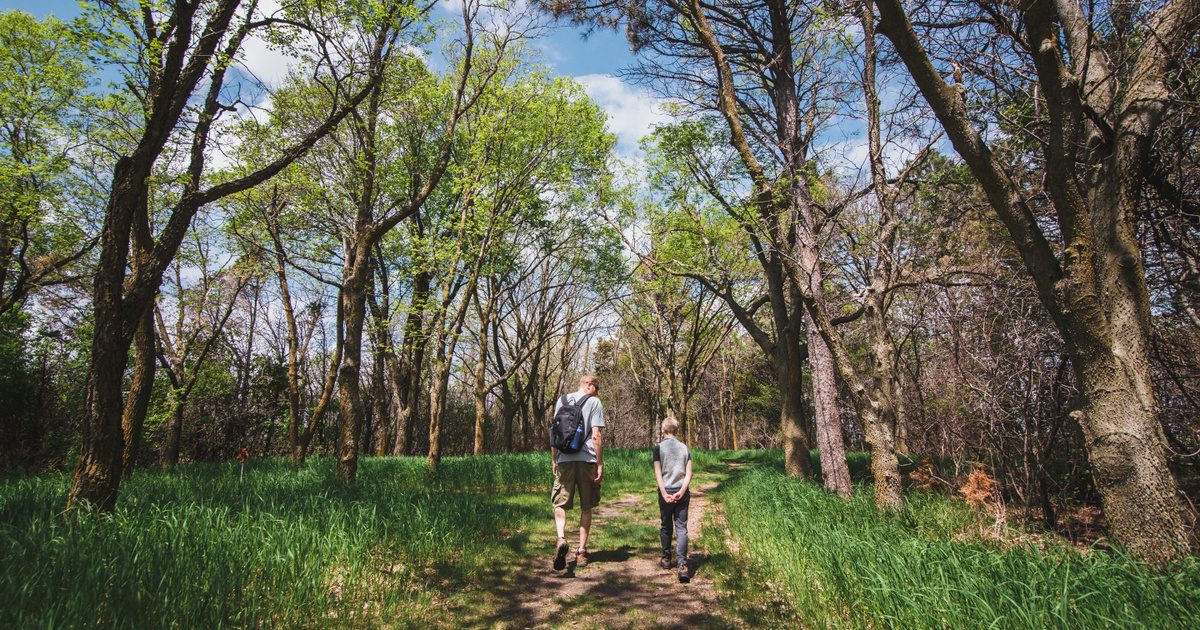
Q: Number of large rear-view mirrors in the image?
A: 0